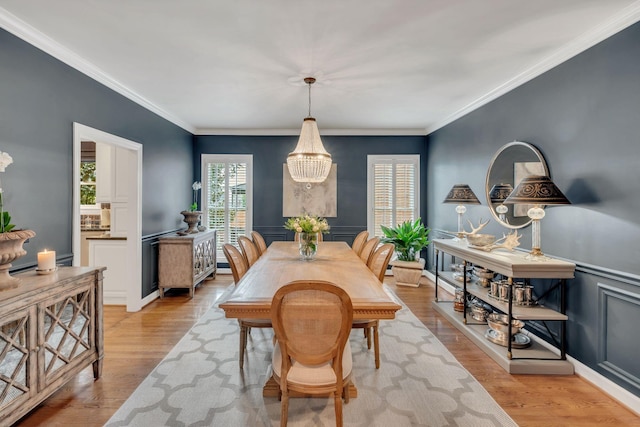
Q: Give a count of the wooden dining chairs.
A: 8